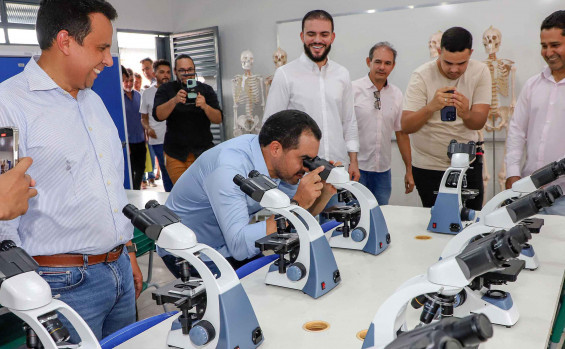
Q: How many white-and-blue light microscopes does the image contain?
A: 9